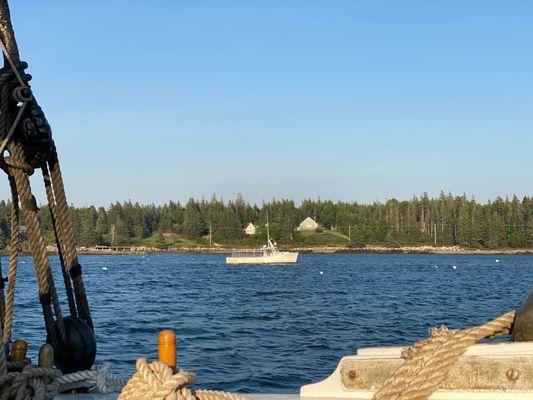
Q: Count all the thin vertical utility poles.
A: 4